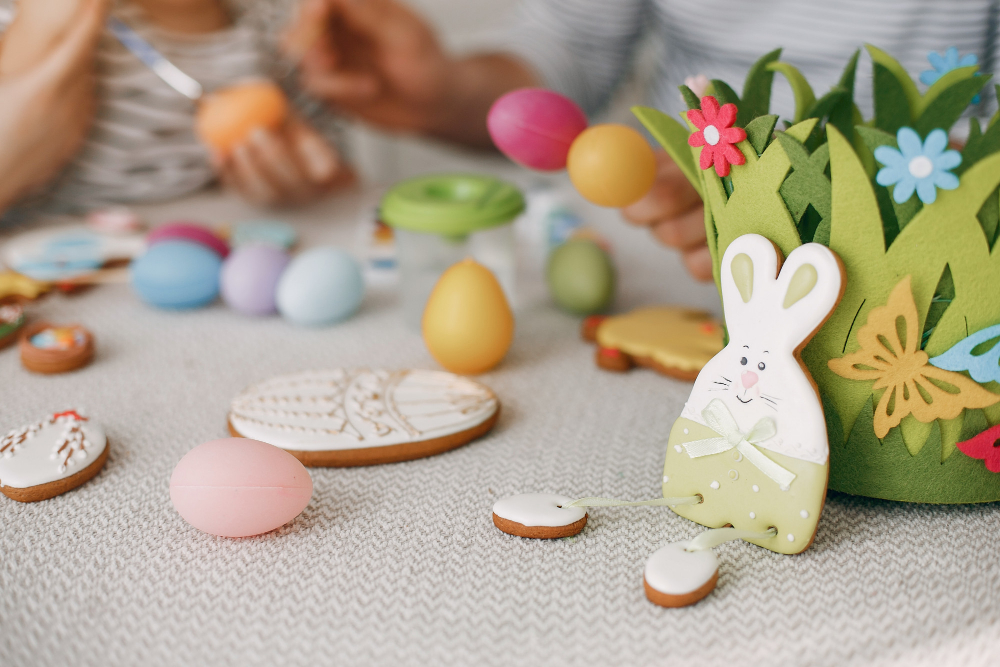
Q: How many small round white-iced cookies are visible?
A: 2